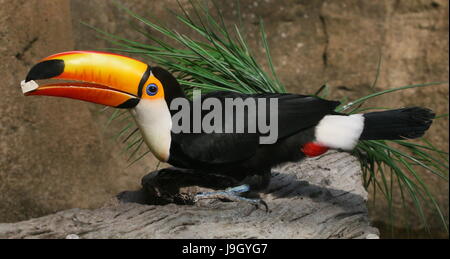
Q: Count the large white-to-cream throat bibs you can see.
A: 1